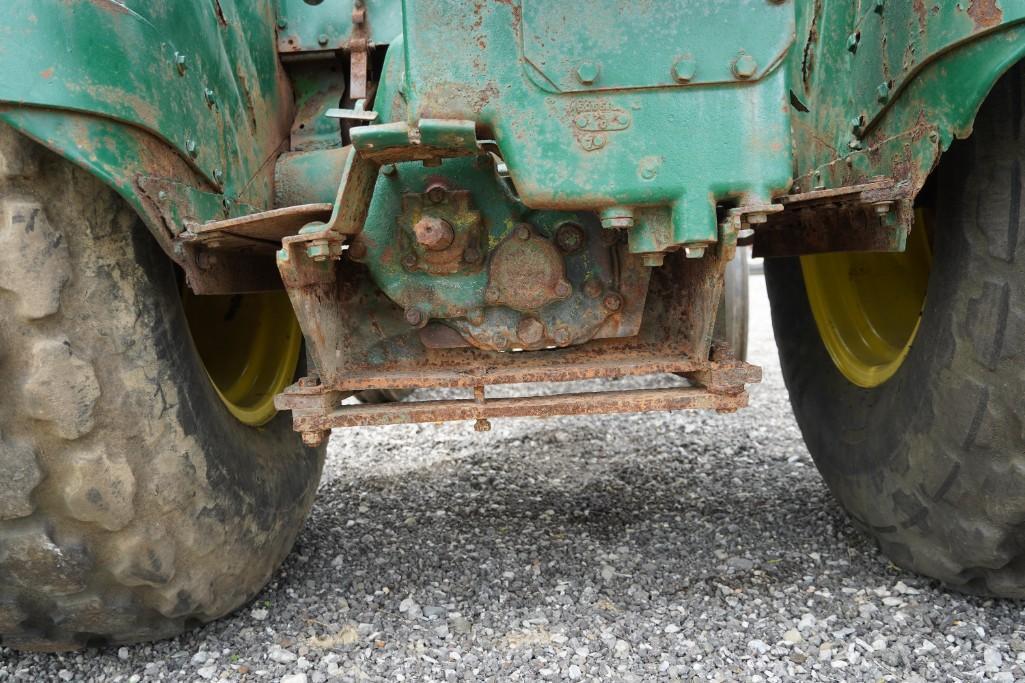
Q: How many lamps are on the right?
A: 0